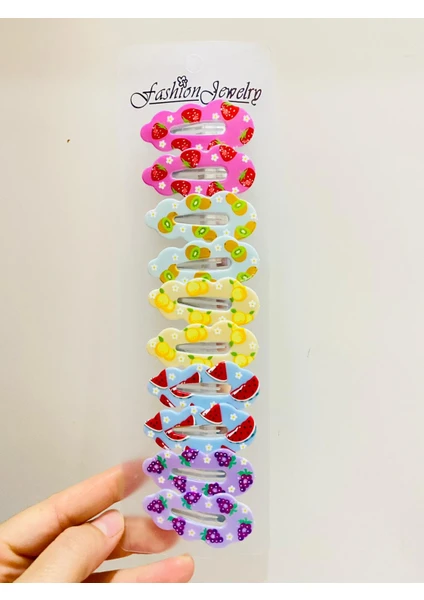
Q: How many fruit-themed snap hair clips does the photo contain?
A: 10